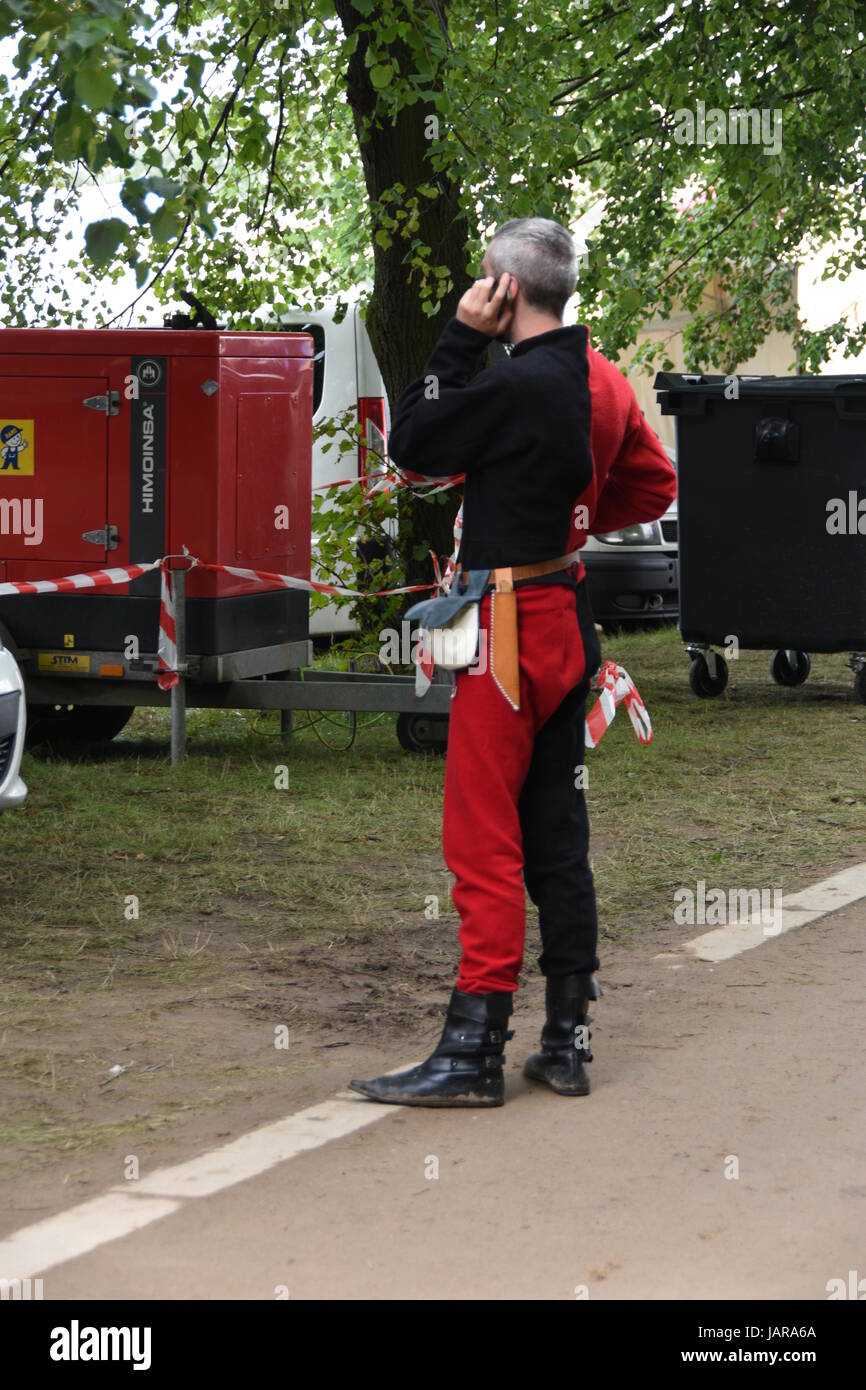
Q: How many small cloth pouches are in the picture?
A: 1